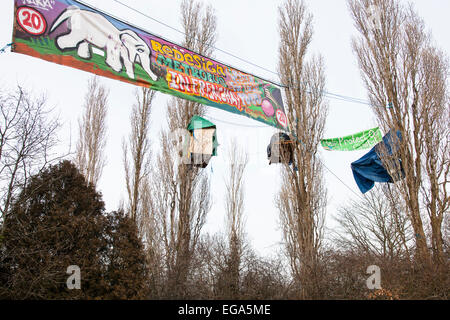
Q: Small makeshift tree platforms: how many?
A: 3